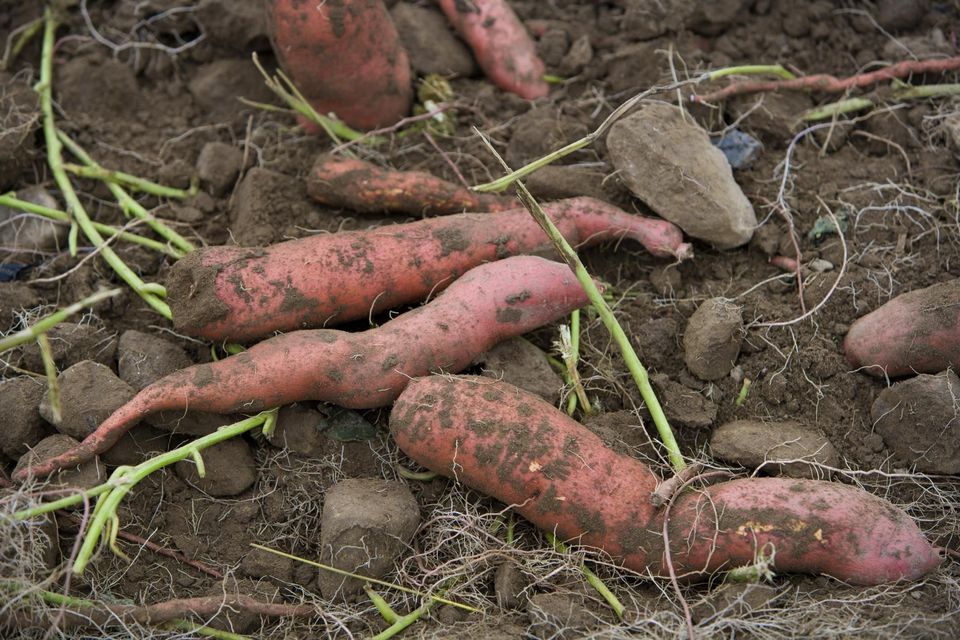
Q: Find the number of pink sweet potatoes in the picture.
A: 7